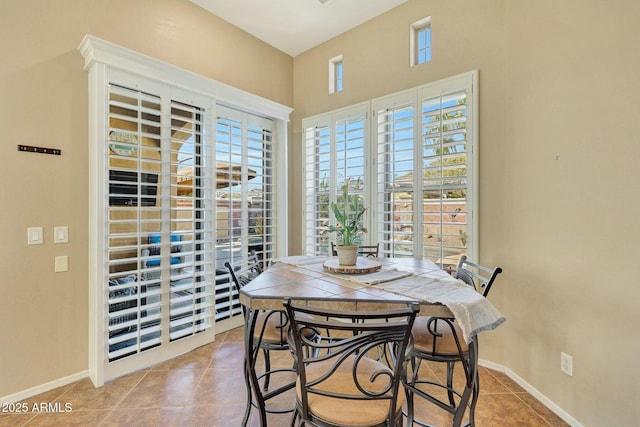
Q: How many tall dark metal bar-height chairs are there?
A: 4